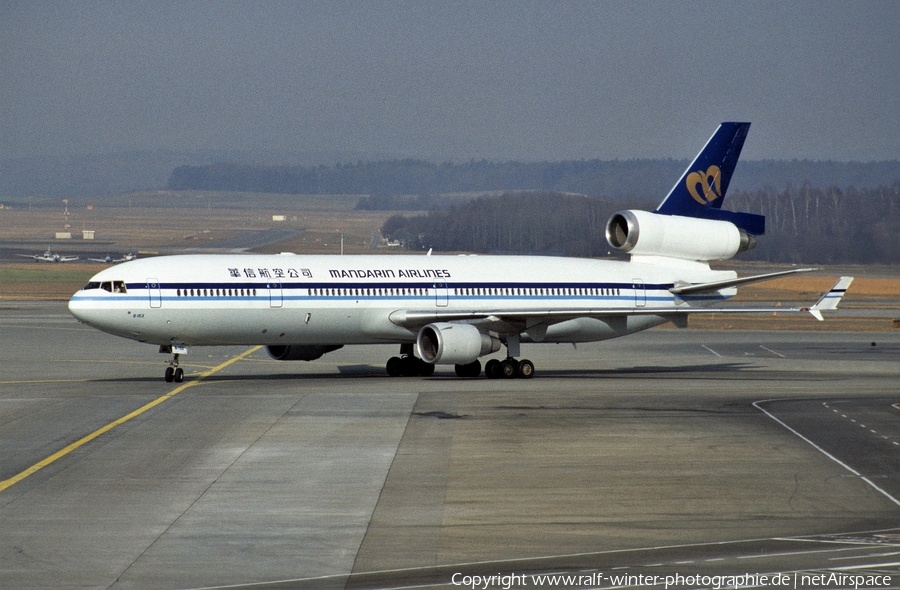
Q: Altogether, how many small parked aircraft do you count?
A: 2